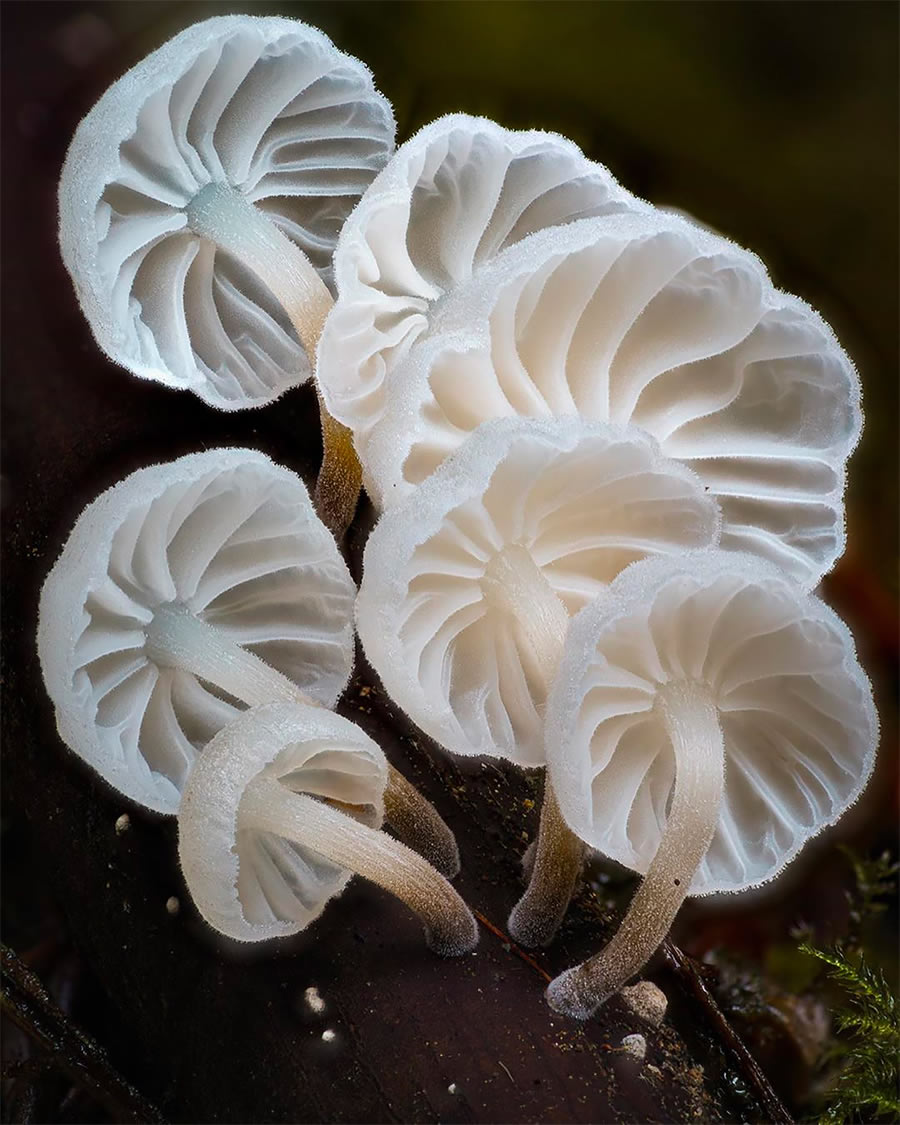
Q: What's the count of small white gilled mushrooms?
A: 7